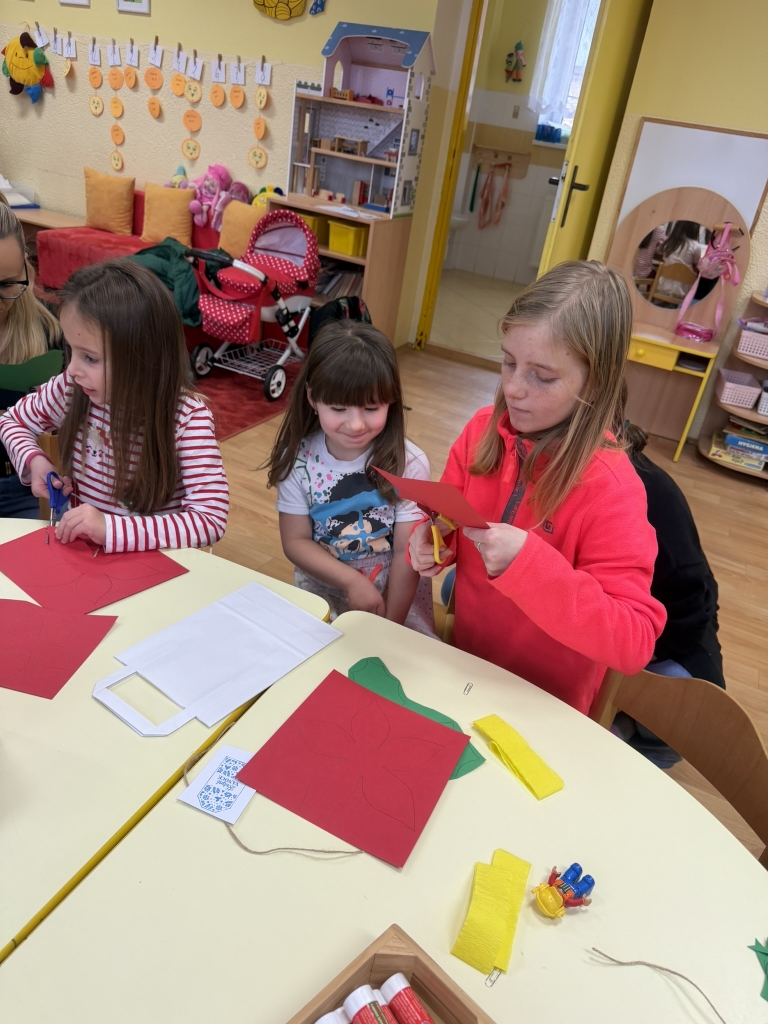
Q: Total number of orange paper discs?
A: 12